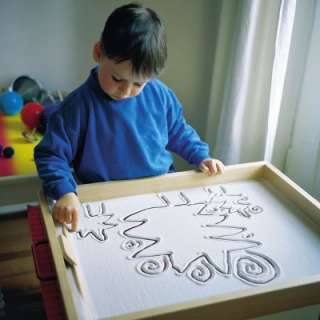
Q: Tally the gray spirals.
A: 5